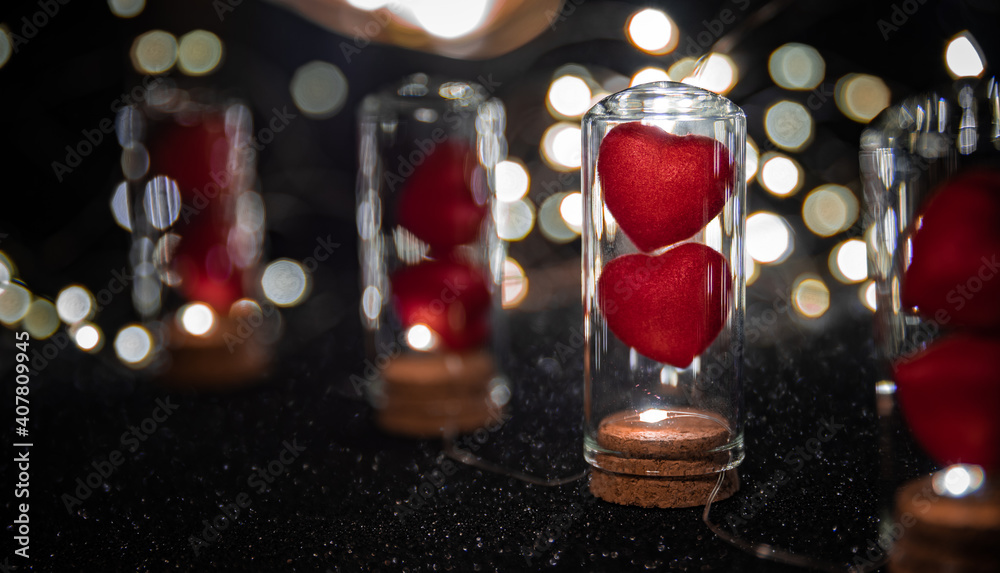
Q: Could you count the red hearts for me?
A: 8